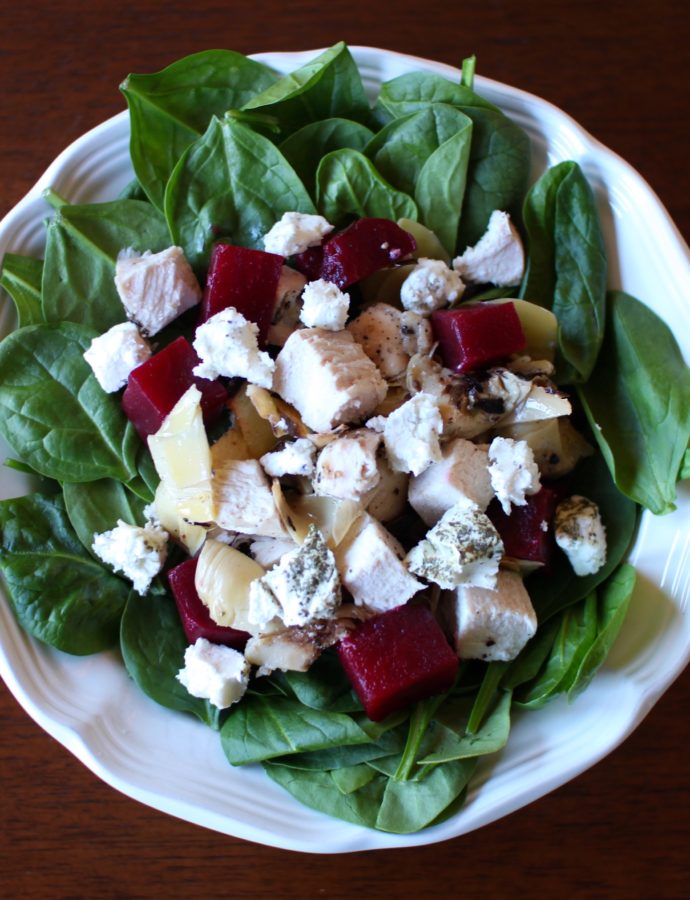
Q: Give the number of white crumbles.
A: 13